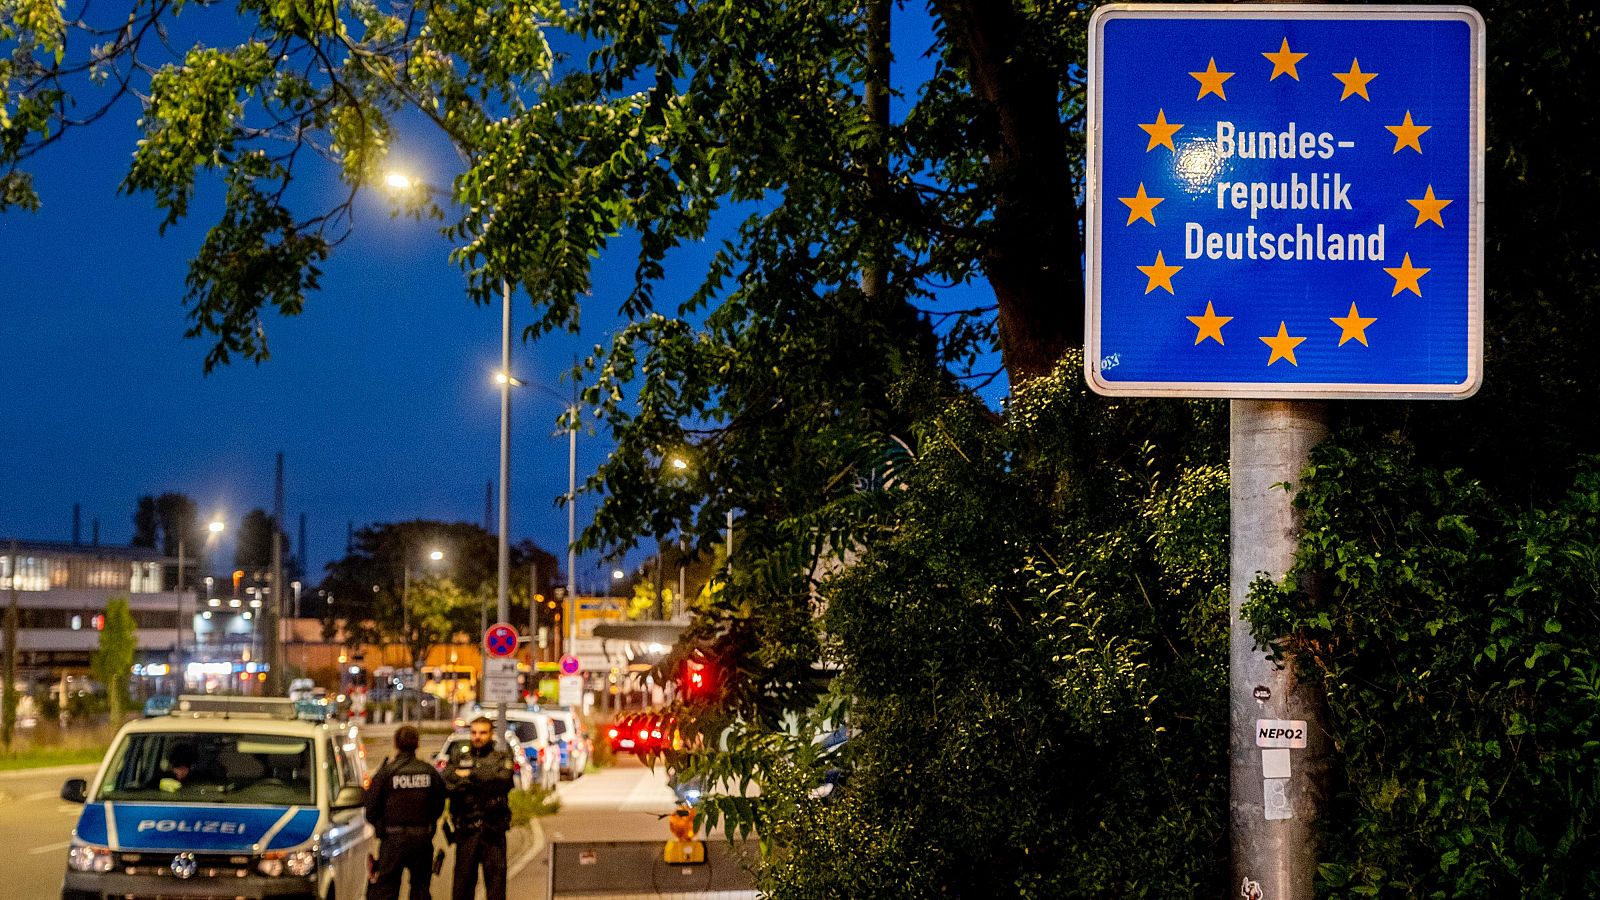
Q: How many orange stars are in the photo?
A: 12